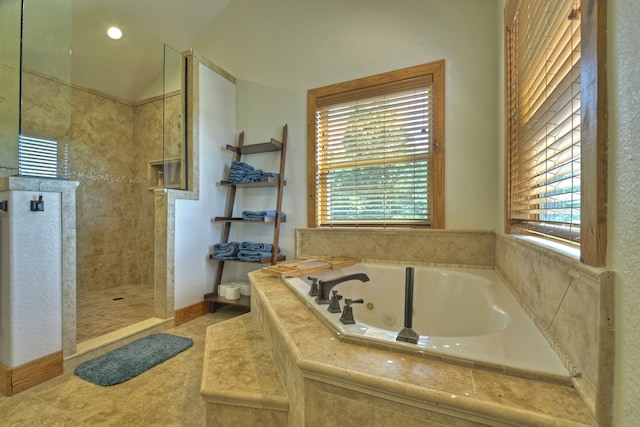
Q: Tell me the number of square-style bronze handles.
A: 3